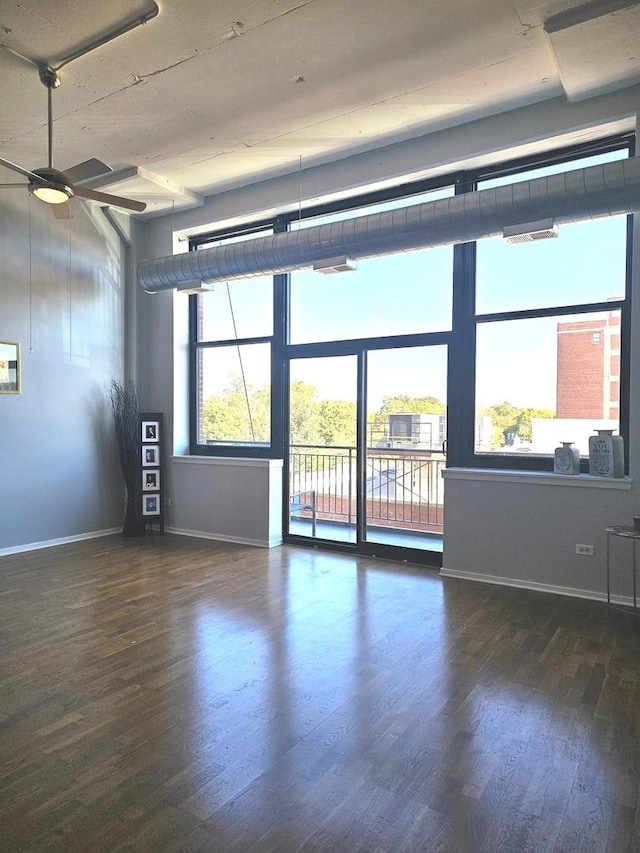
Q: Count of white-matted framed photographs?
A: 4